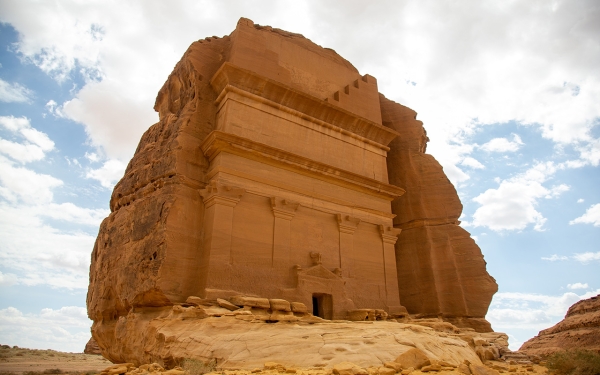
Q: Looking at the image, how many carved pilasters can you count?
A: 4